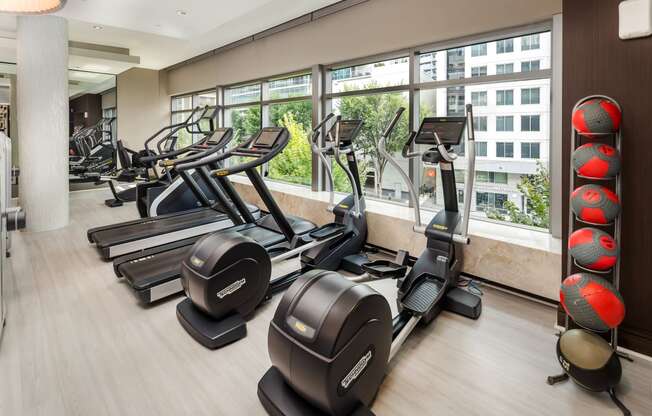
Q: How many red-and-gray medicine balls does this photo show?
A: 5